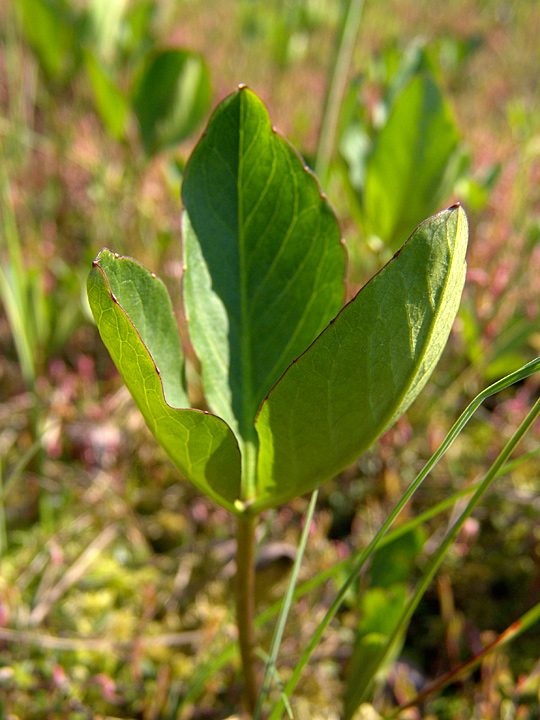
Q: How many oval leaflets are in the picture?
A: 3